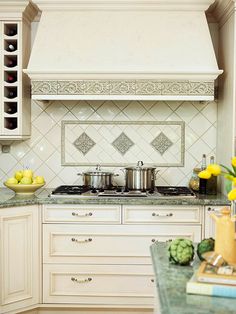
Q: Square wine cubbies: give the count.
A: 7